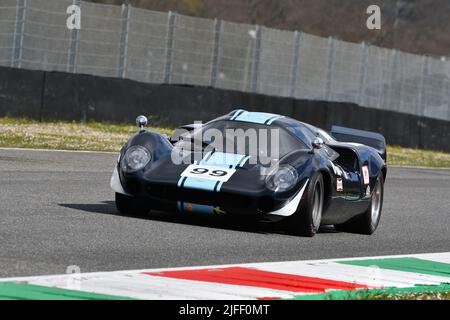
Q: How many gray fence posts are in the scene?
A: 11